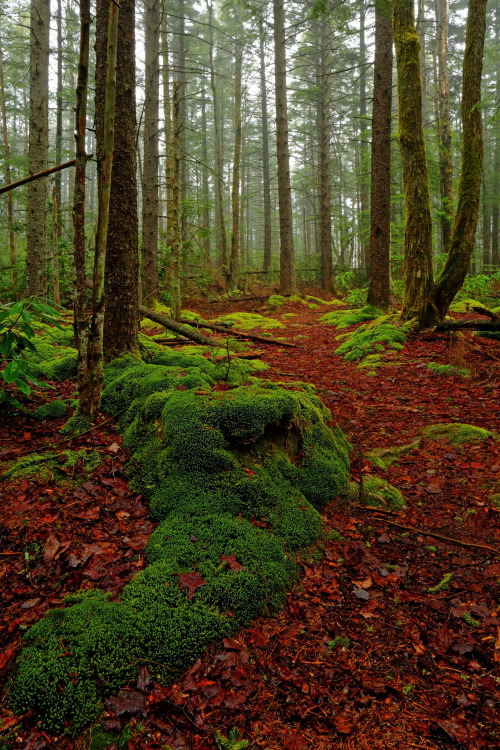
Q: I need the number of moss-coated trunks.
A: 2